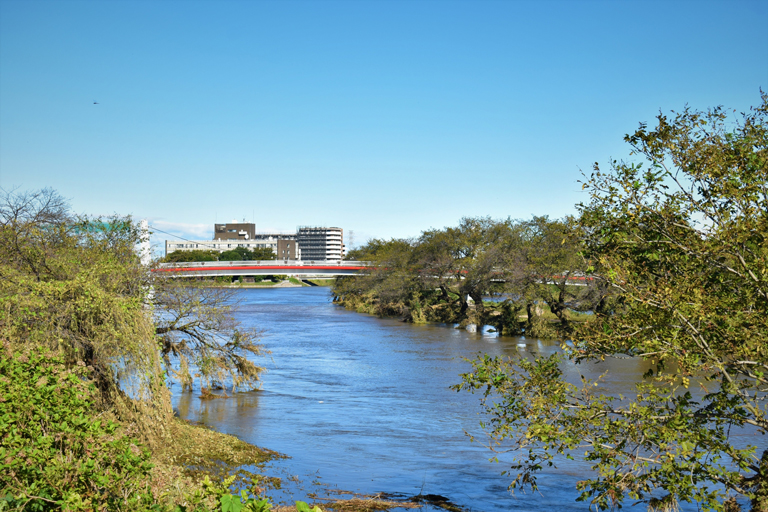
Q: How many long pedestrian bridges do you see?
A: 1